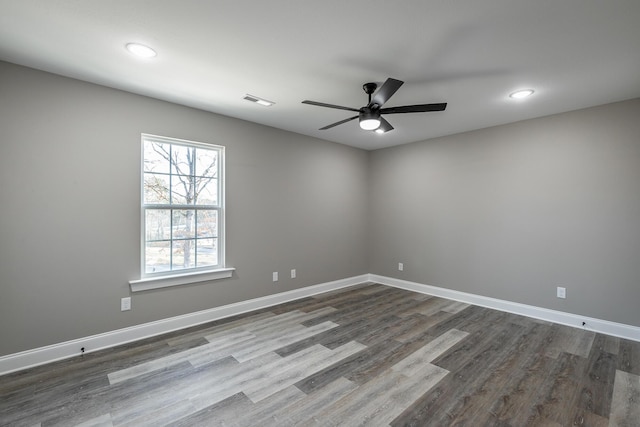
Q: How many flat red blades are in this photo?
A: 0